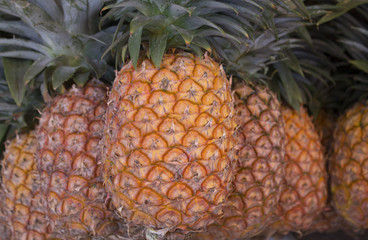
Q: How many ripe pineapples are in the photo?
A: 6